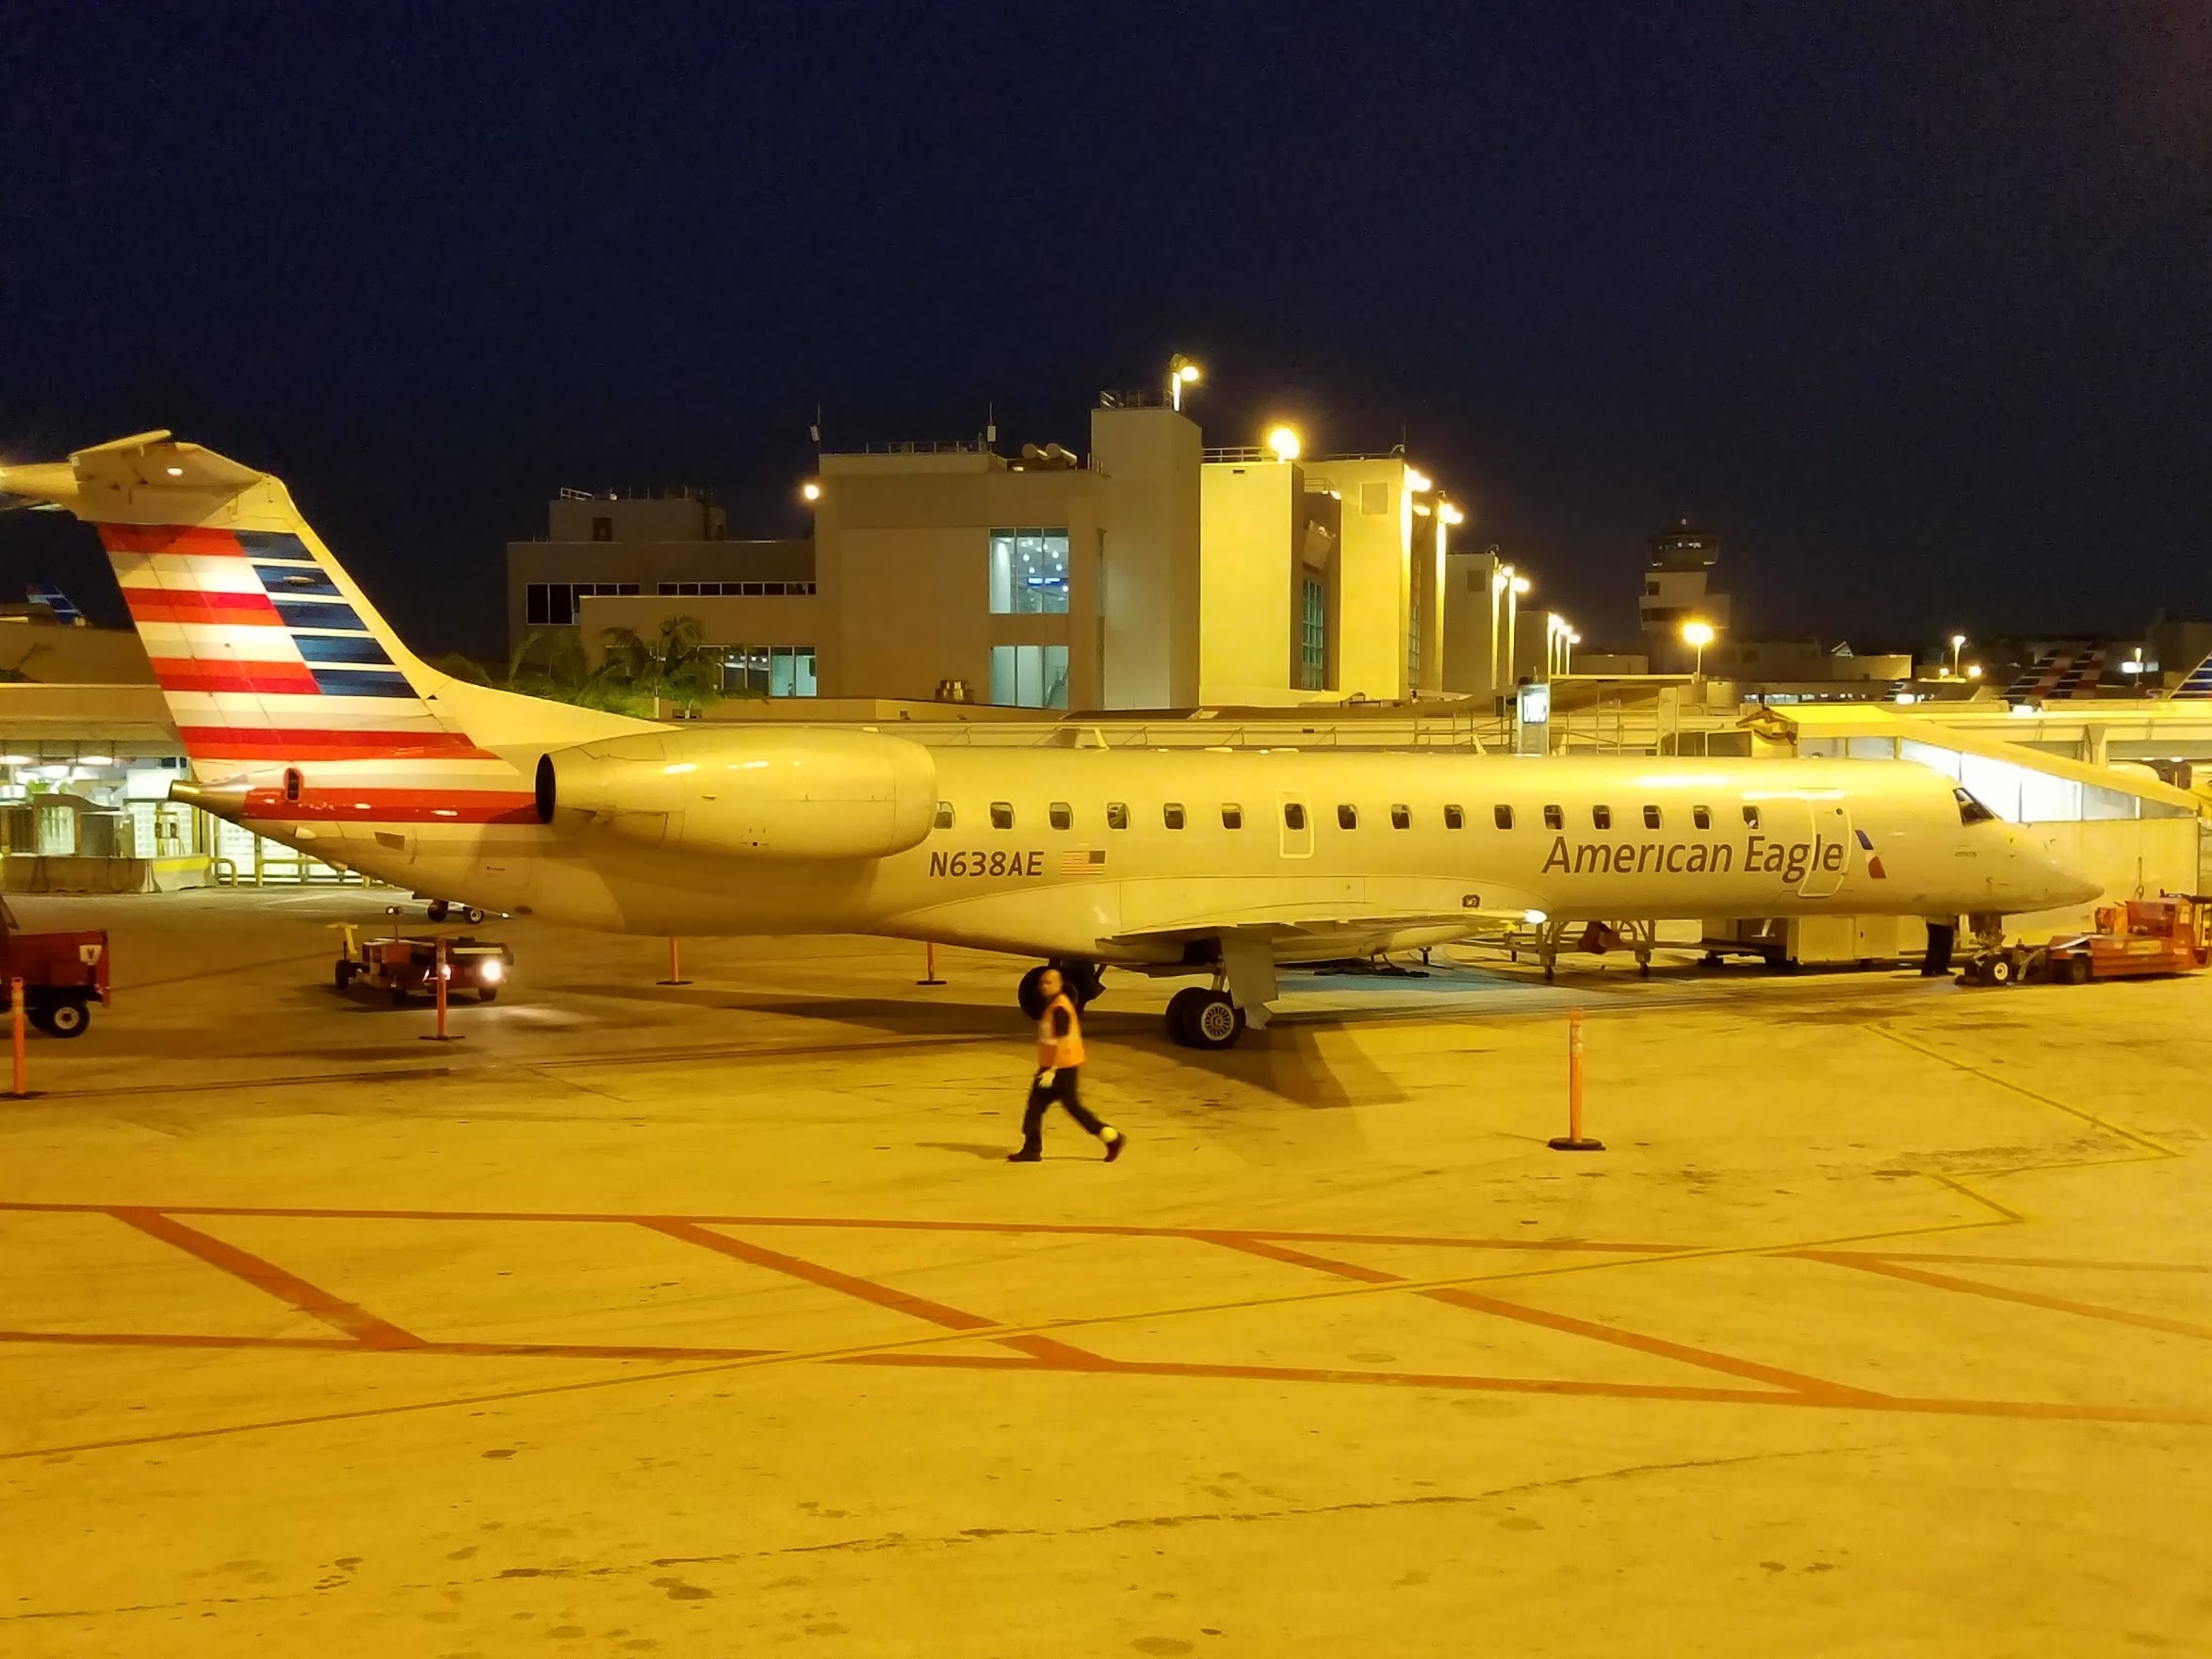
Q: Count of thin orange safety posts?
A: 5